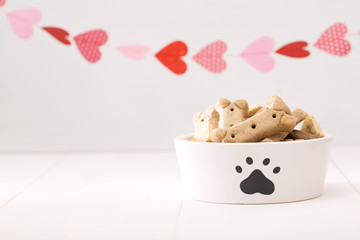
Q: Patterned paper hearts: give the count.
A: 3